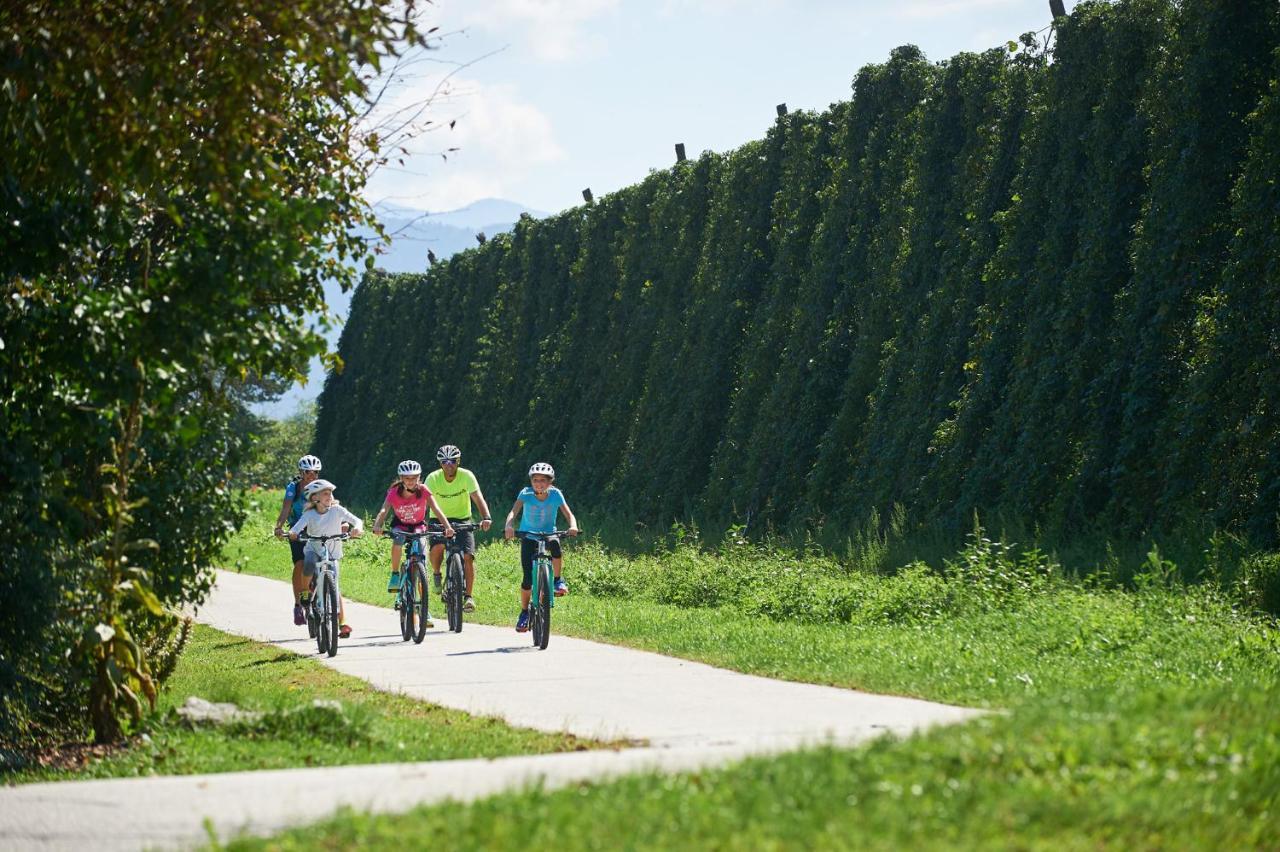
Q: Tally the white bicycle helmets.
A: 5